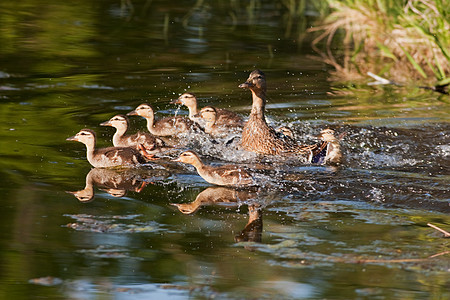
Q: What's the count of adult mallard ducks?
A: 1